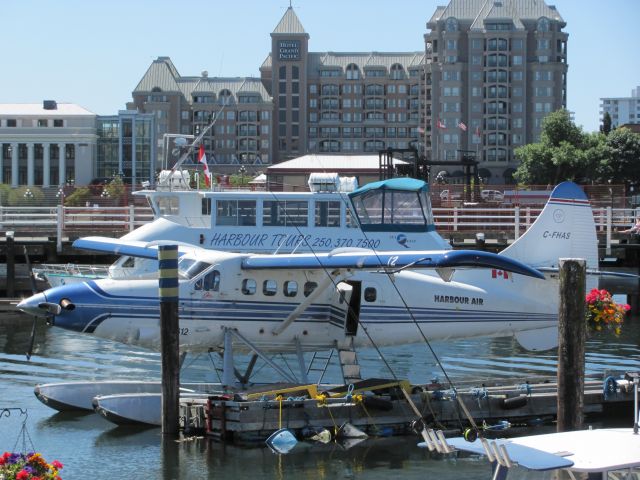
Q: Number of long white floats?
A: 2